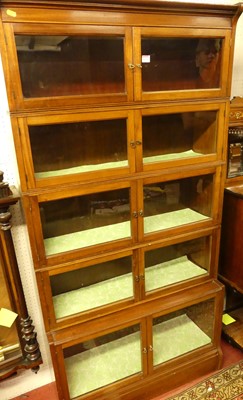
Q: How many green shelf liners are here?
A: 4